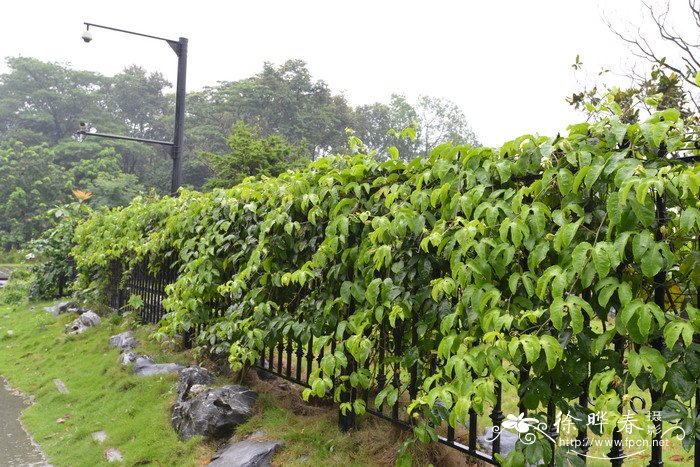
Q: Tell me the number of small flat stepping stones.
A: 3